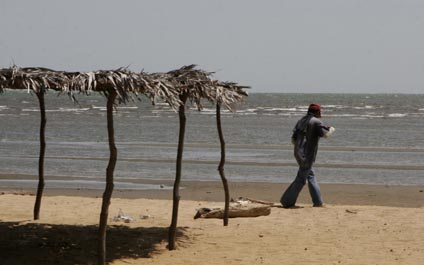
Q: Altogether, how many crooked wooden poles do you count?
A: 4